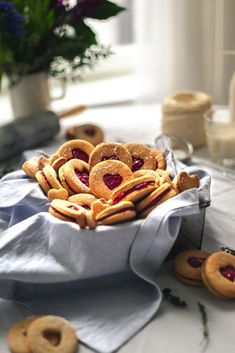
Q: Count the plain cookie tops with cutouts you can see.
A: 2